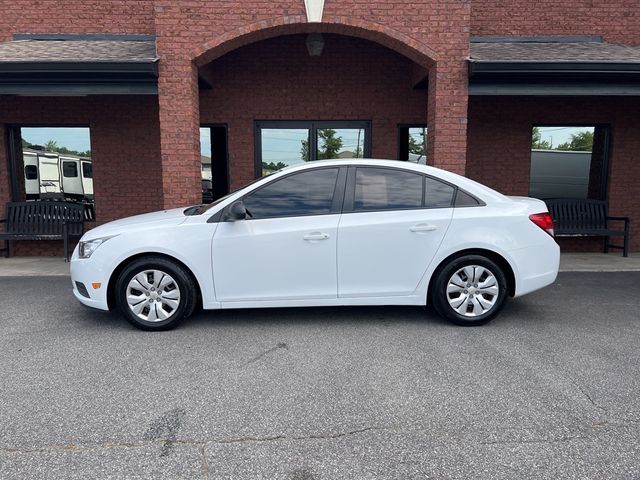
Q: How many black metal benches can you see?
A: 2